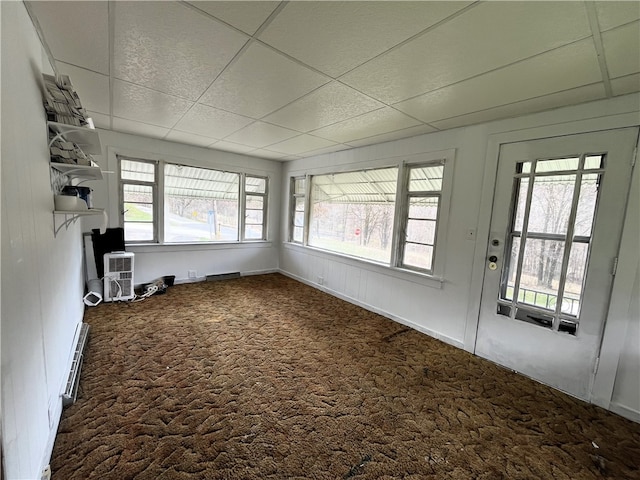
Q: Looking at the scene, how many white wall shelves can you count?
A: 3